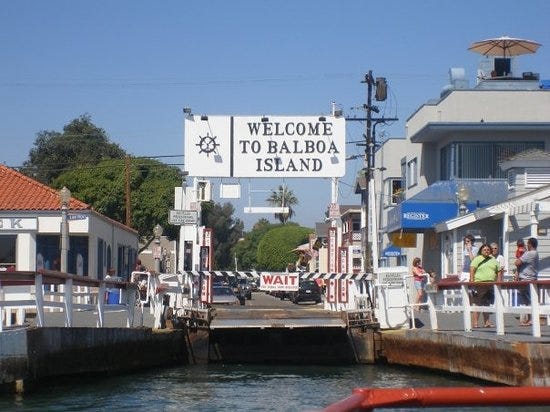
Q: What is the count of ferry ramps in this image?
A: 1